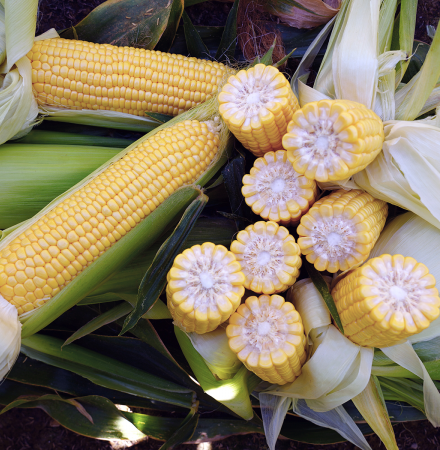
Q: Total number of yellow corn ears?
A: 10